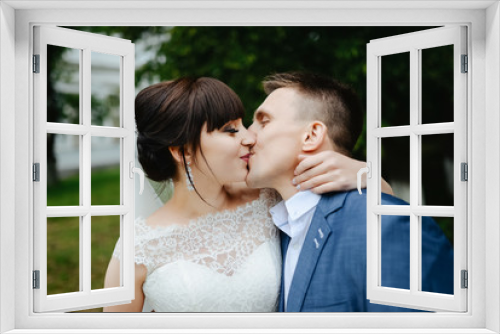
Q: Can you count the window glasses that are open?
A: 2